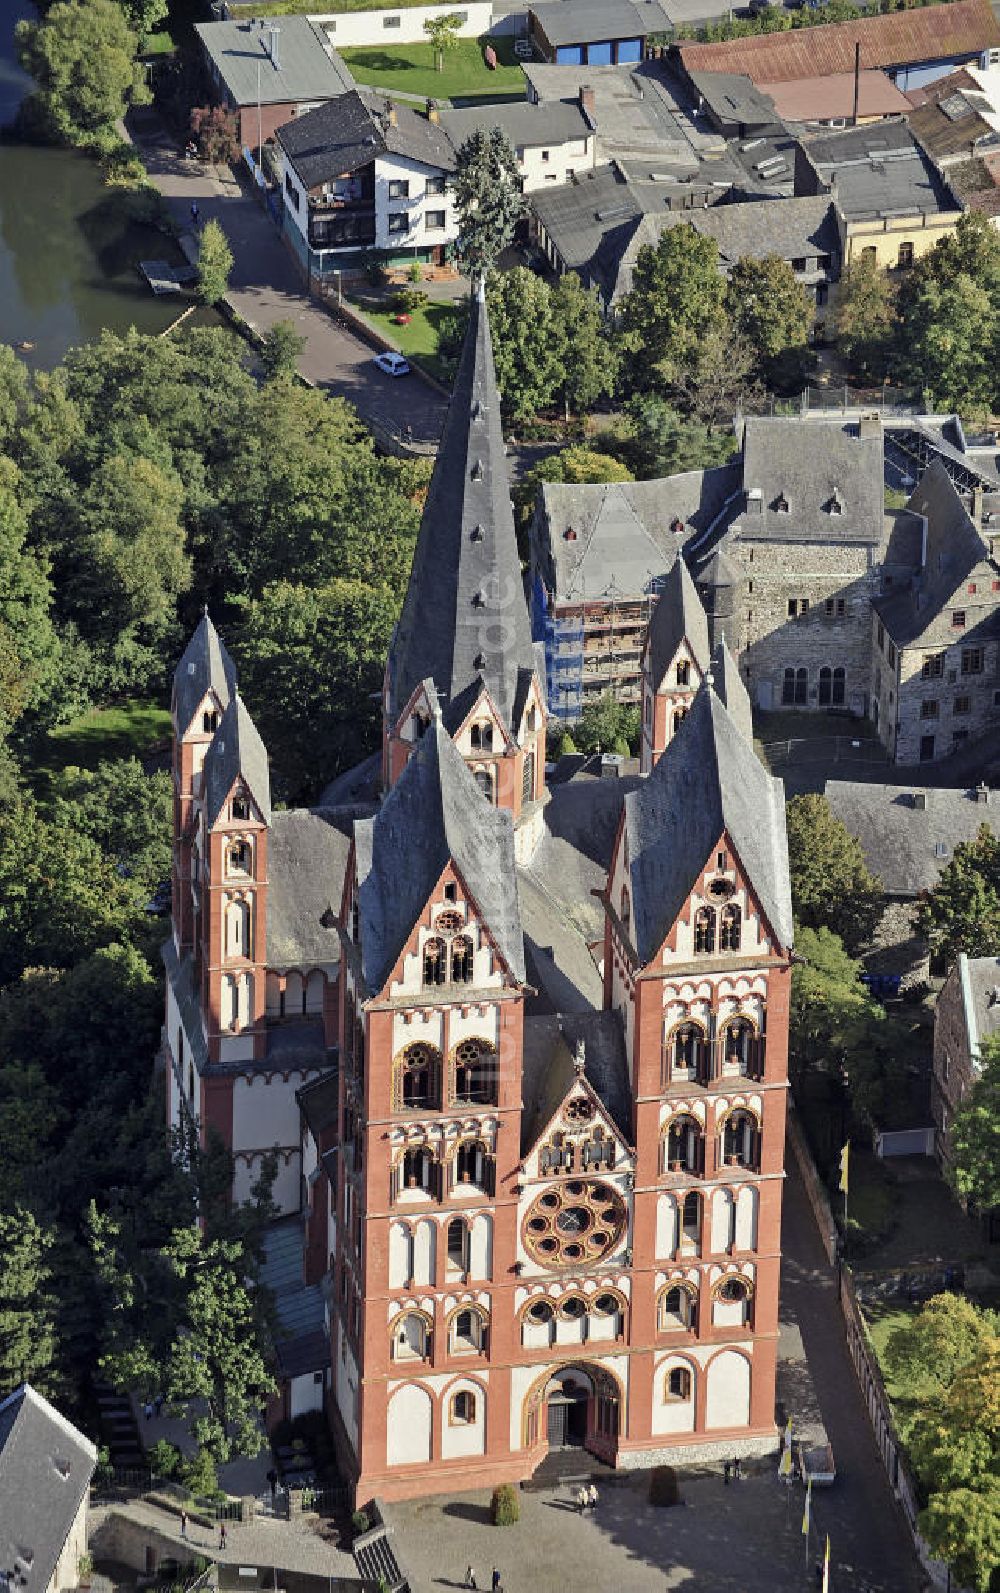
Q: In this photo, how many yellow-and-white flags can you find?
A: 4